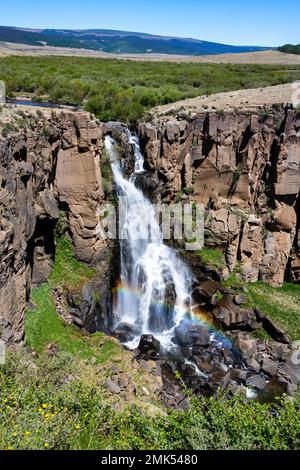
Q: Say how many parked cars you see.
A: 0